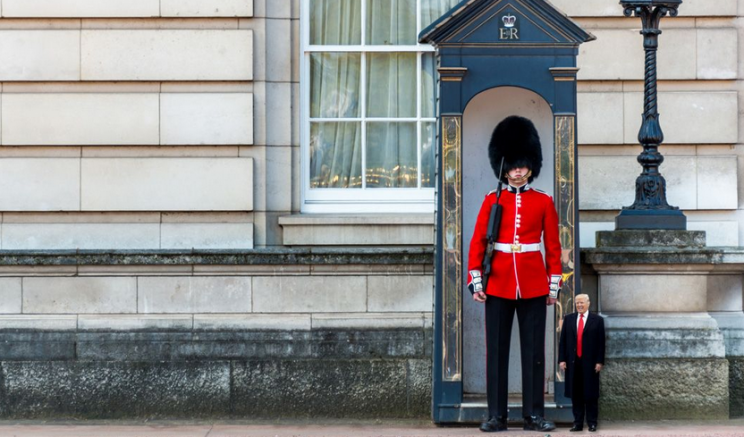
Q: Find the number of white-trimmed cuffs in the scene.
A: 2